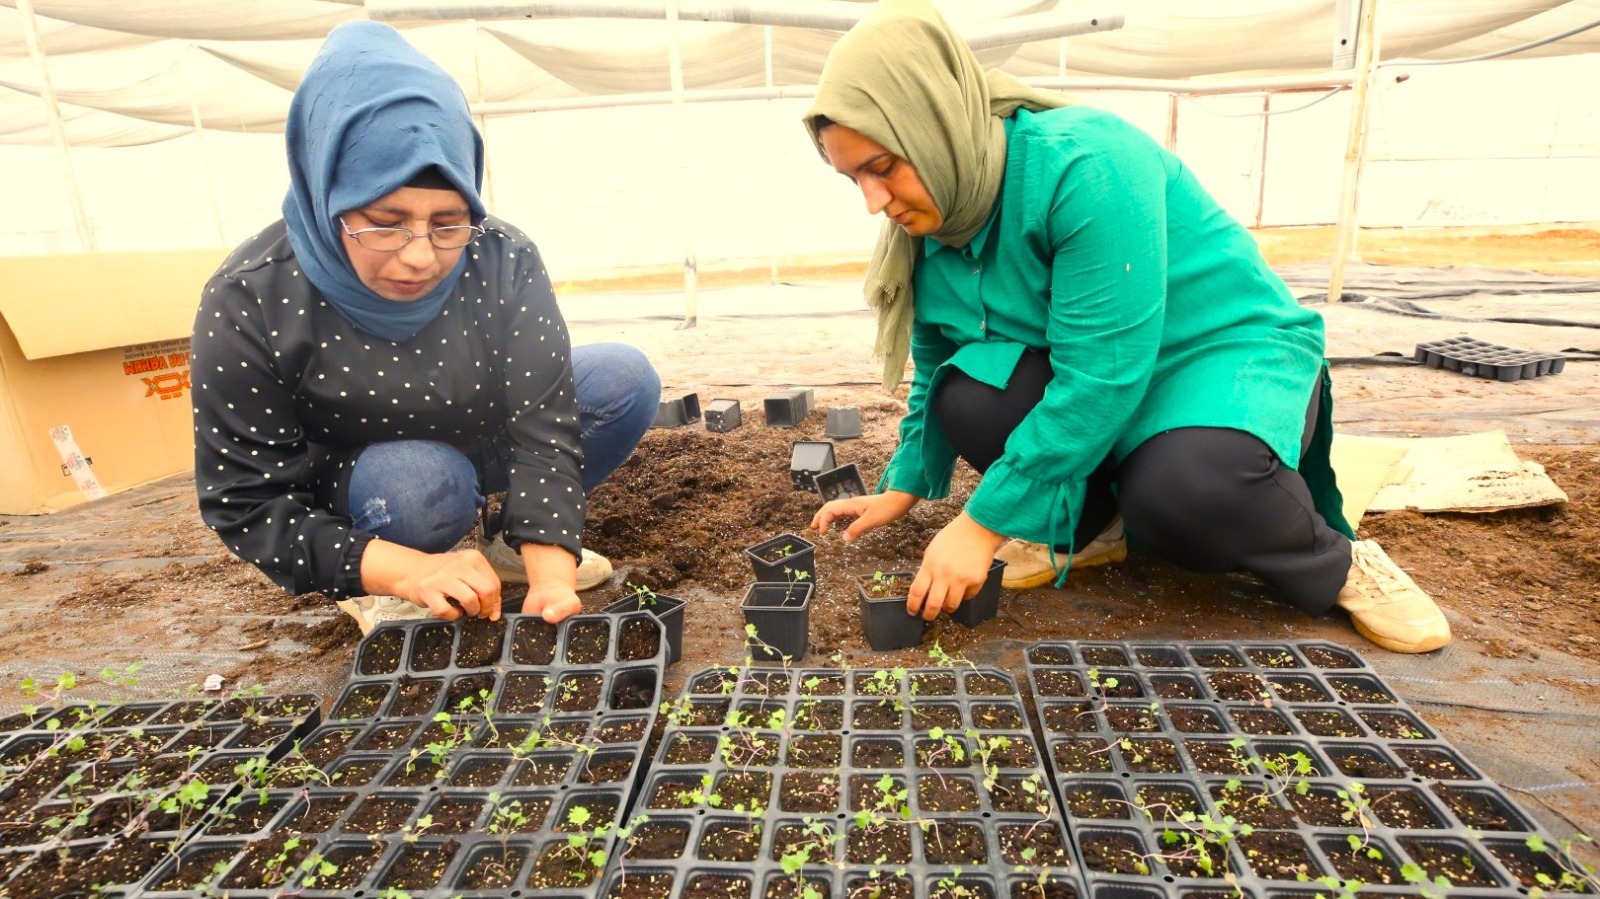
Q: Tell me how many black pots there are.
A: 12